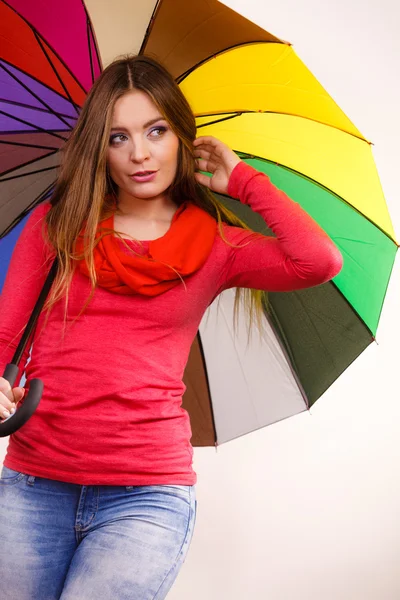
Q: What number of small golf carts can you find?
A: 0